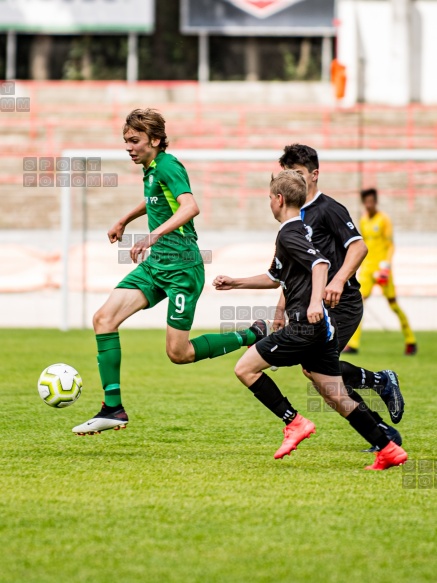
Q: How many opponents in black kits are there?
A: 2